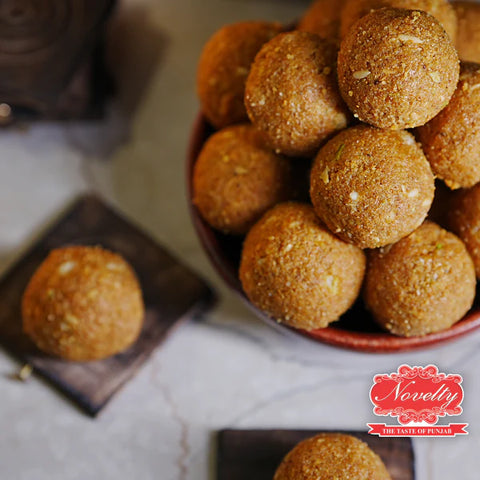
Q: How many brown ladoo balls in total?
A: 14